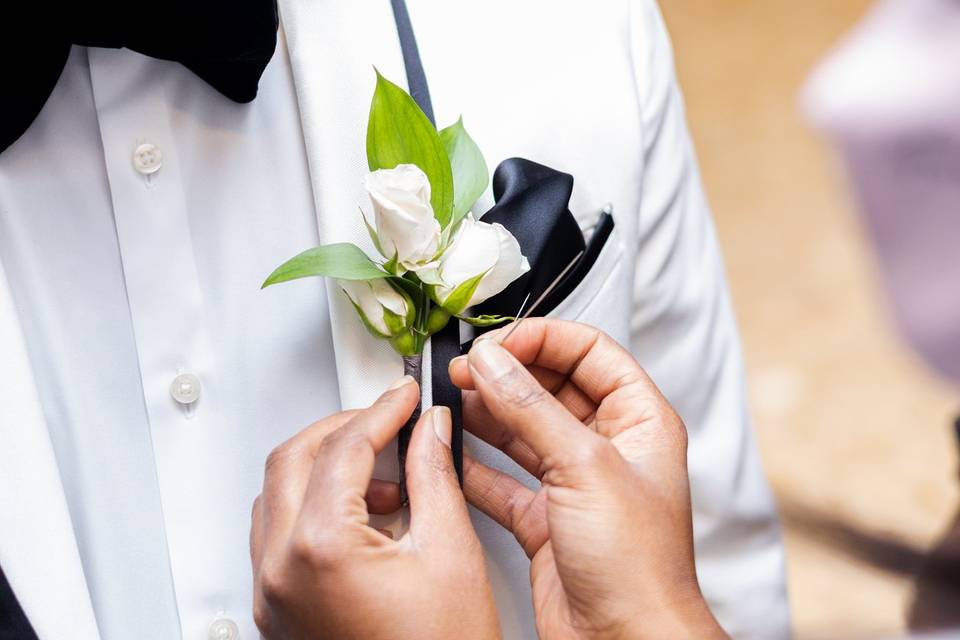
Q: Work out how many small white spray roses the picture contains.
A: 3